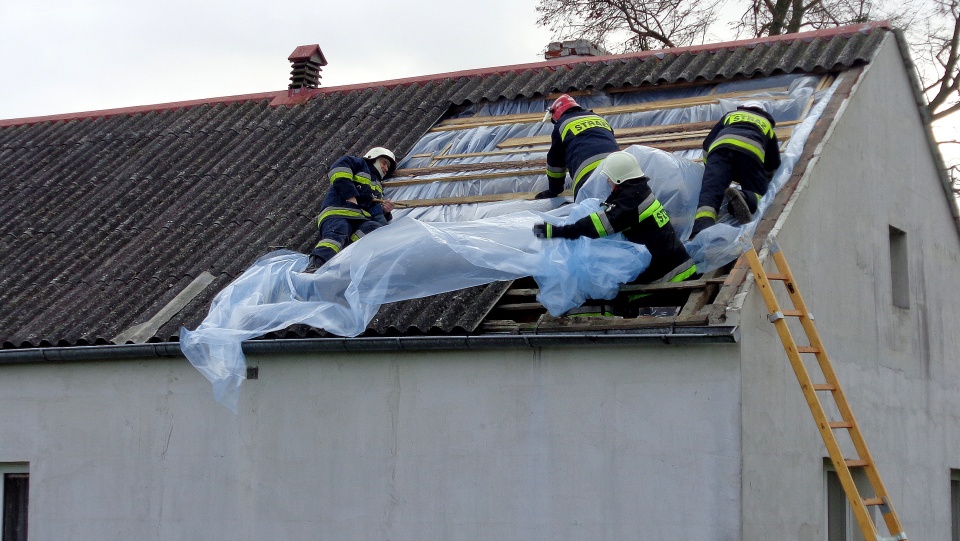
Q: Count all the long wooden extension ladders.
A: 1